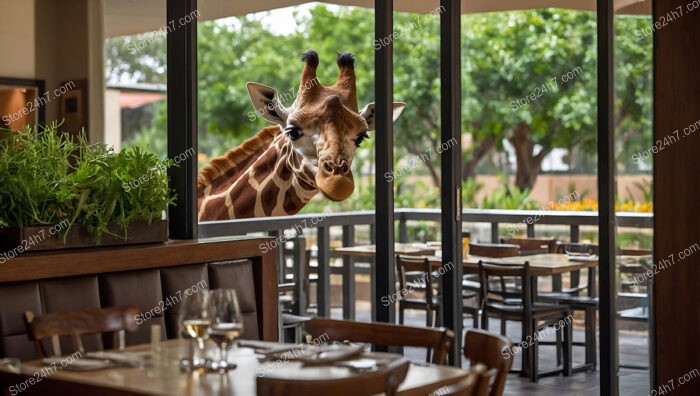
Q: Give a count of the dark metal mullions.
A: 4